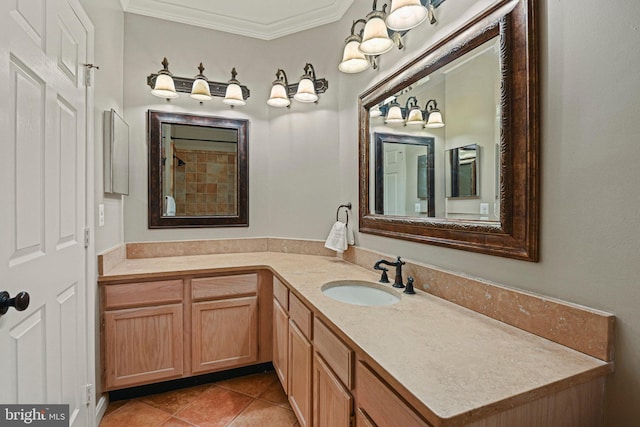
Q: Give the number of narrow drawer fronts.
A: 6